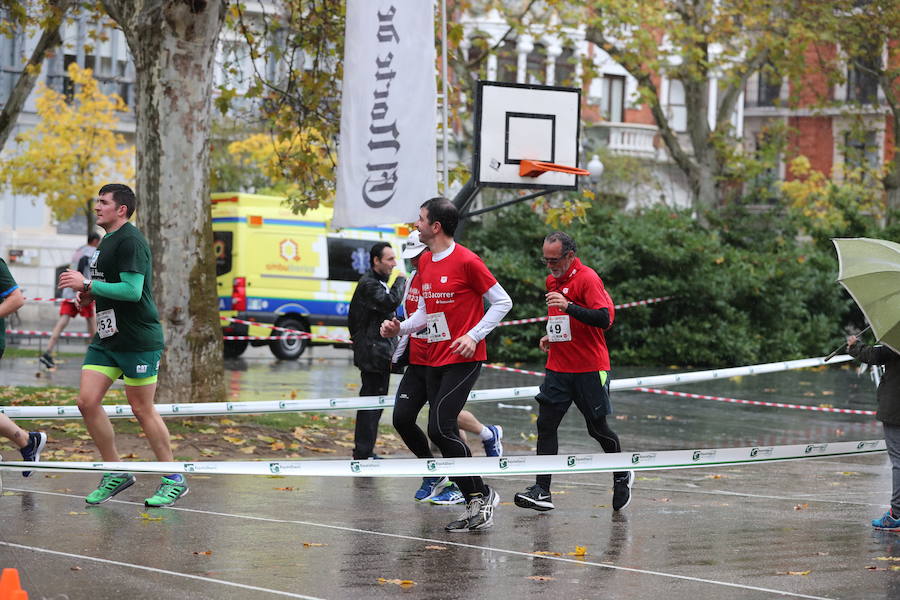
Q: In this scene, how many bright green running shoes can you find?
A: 2